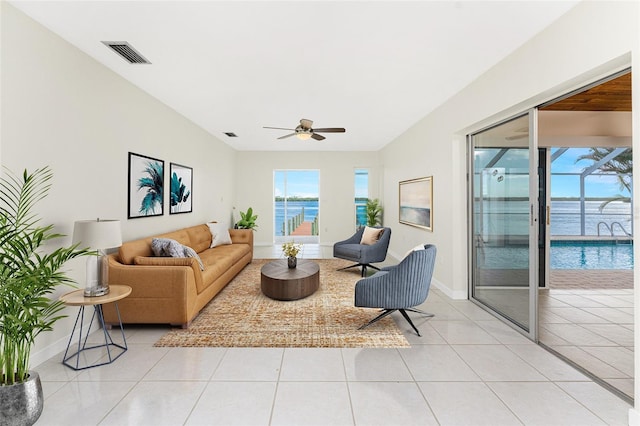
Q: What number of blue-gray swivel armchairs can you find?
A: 2